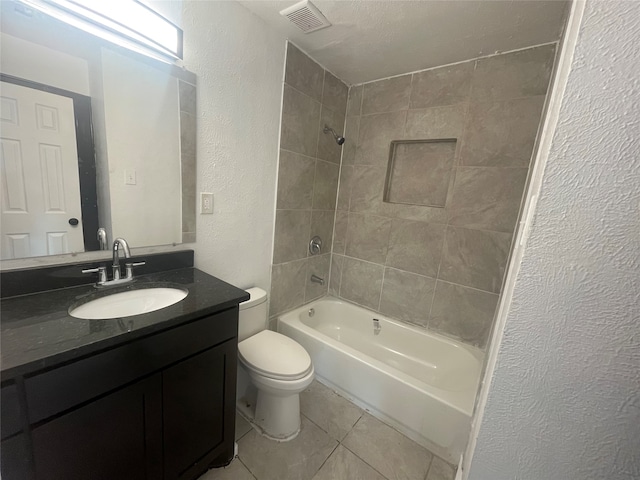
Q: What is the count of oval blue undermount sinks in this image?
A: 0